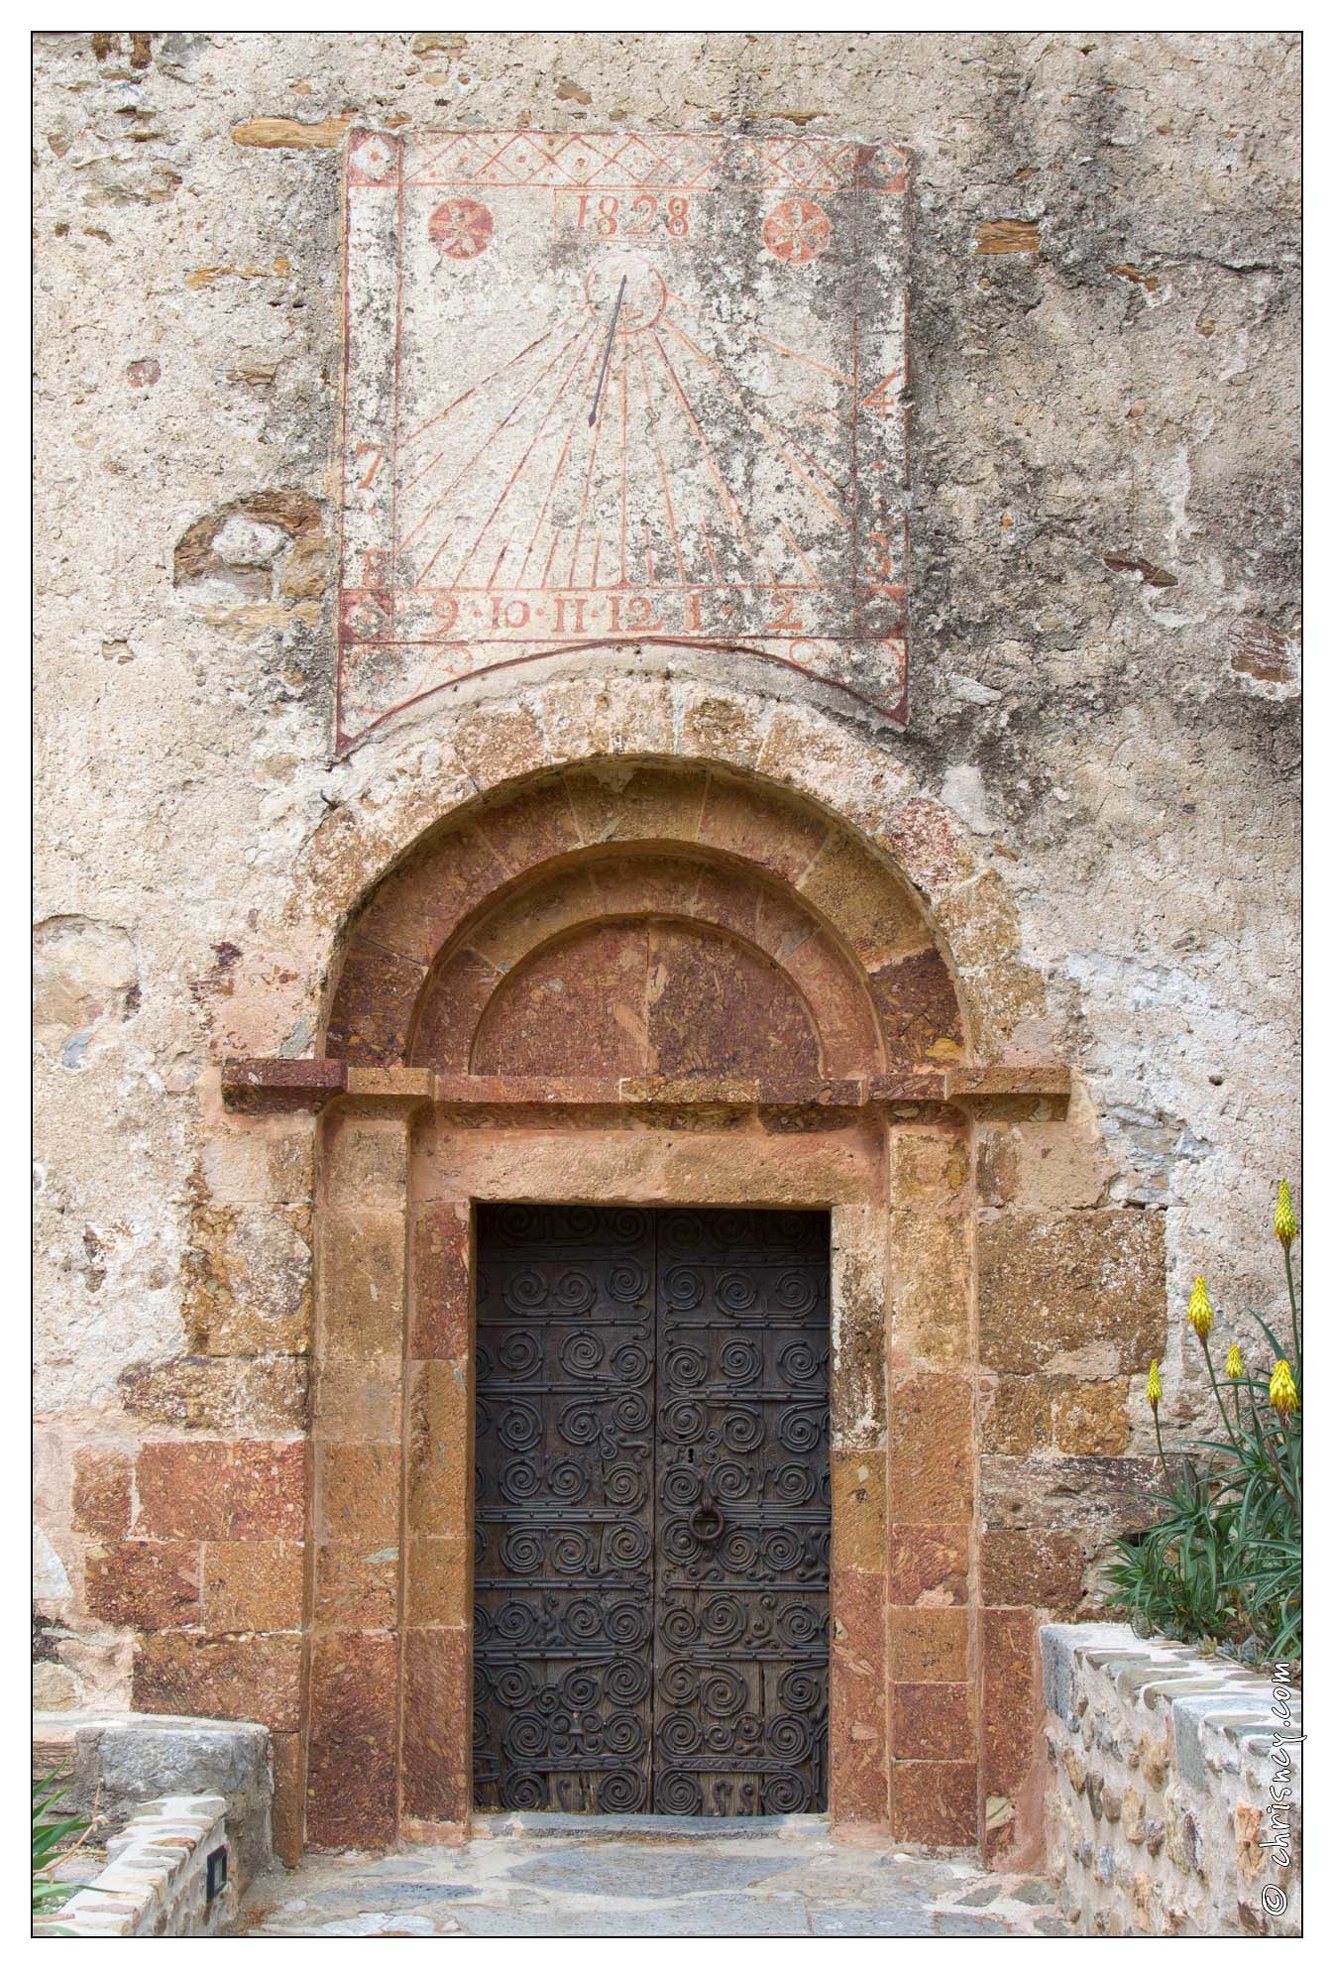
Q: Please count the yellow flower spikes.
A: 5